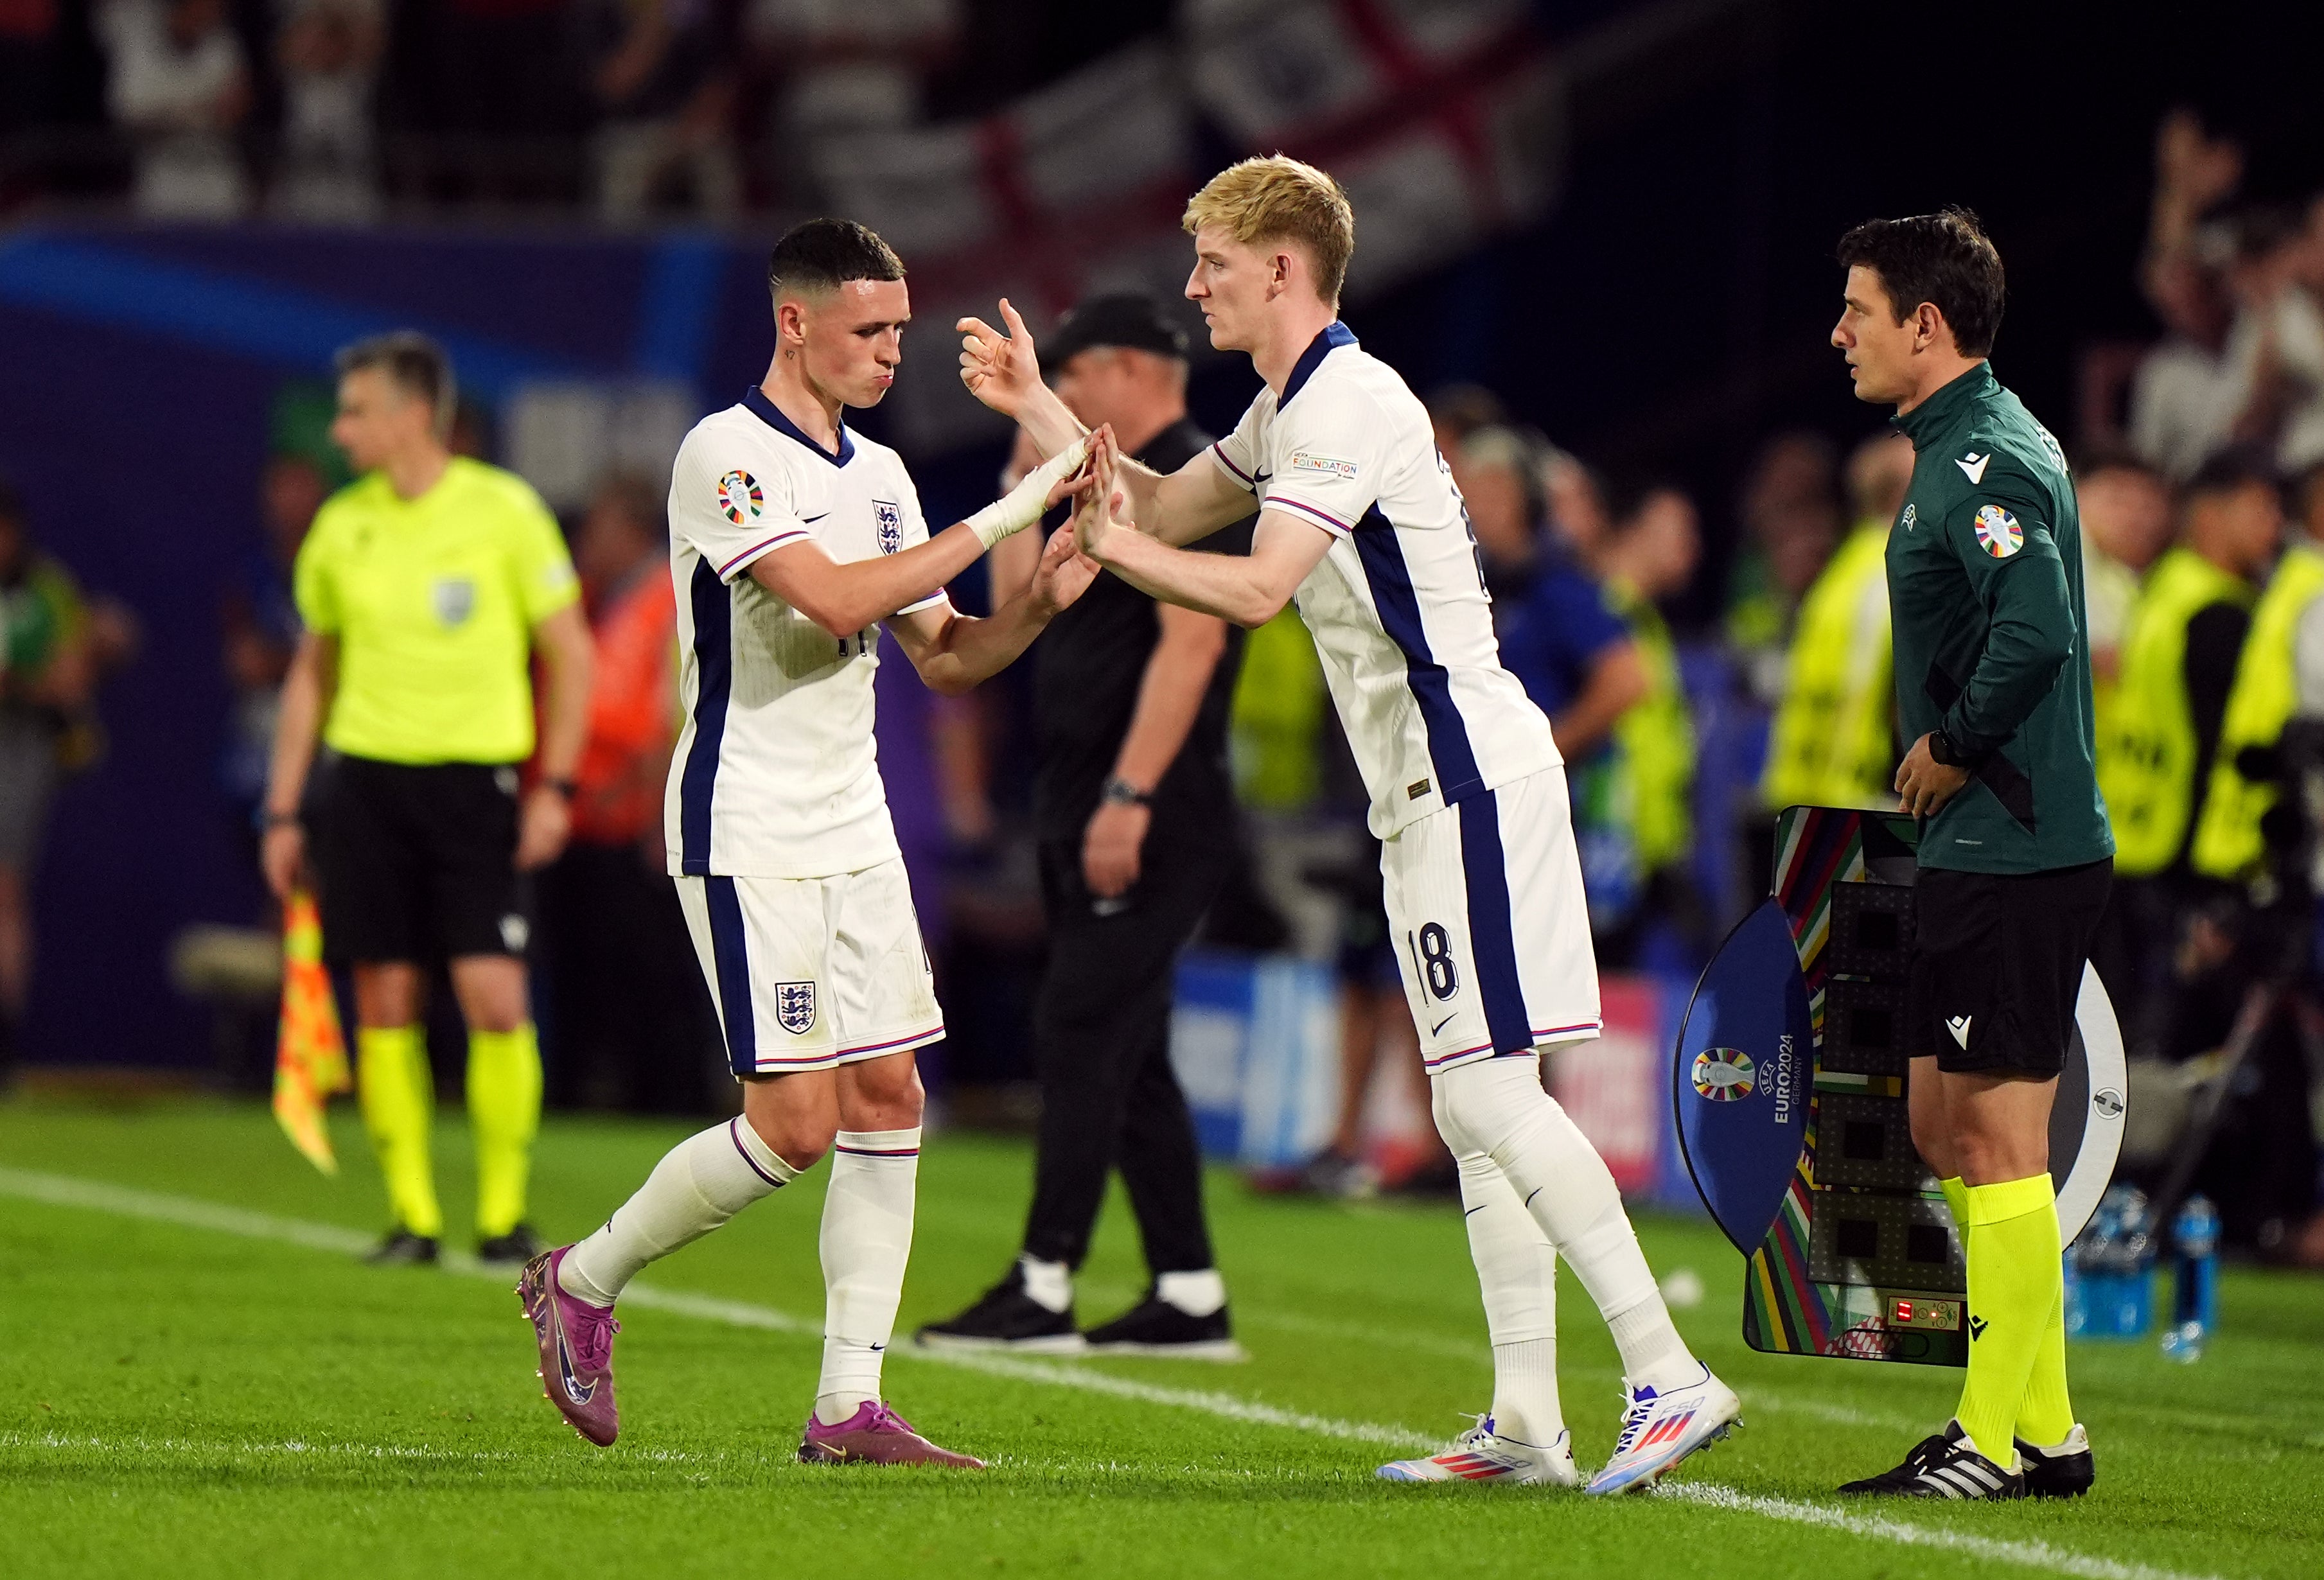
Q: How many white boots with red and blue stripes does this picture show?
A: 2